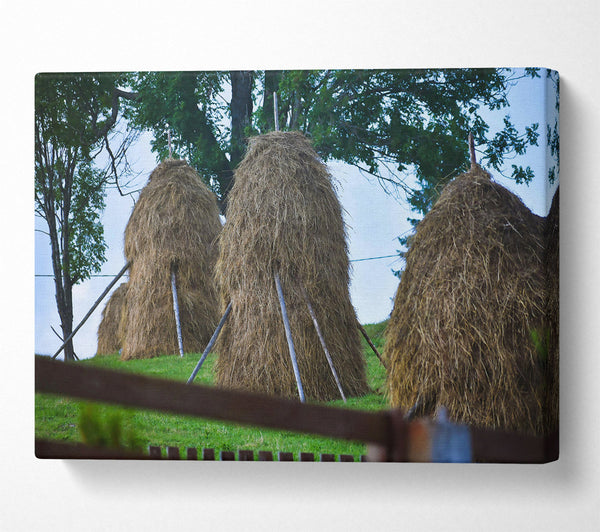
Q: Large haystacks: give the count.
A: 3